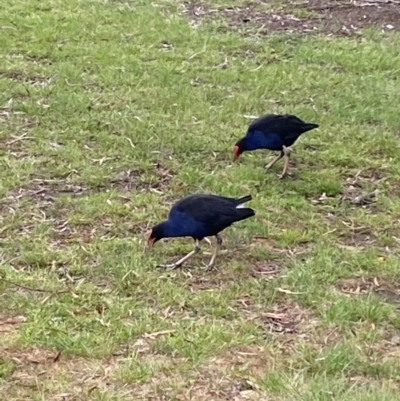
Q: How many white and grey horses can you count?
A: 0